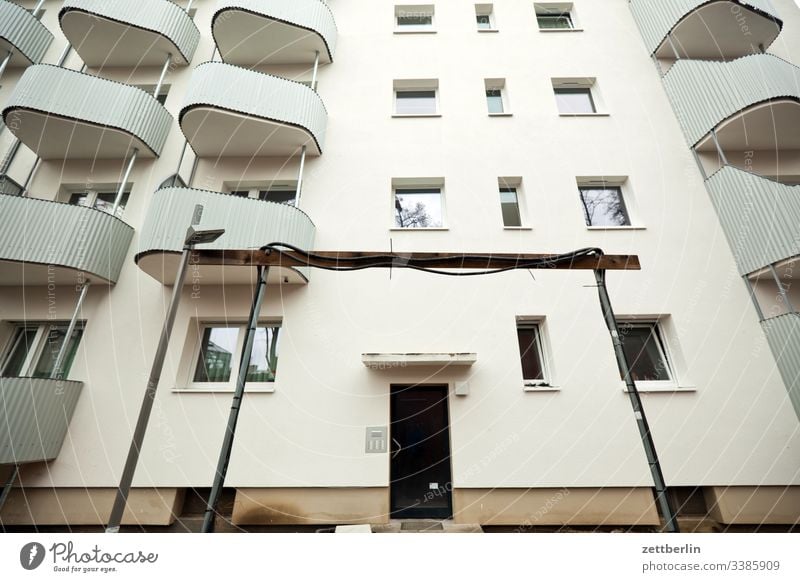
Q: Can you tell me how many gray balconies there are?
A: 12